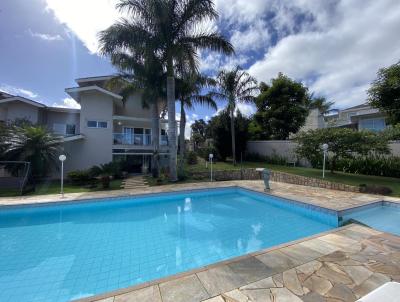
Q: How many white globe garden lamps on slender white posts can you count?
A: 3